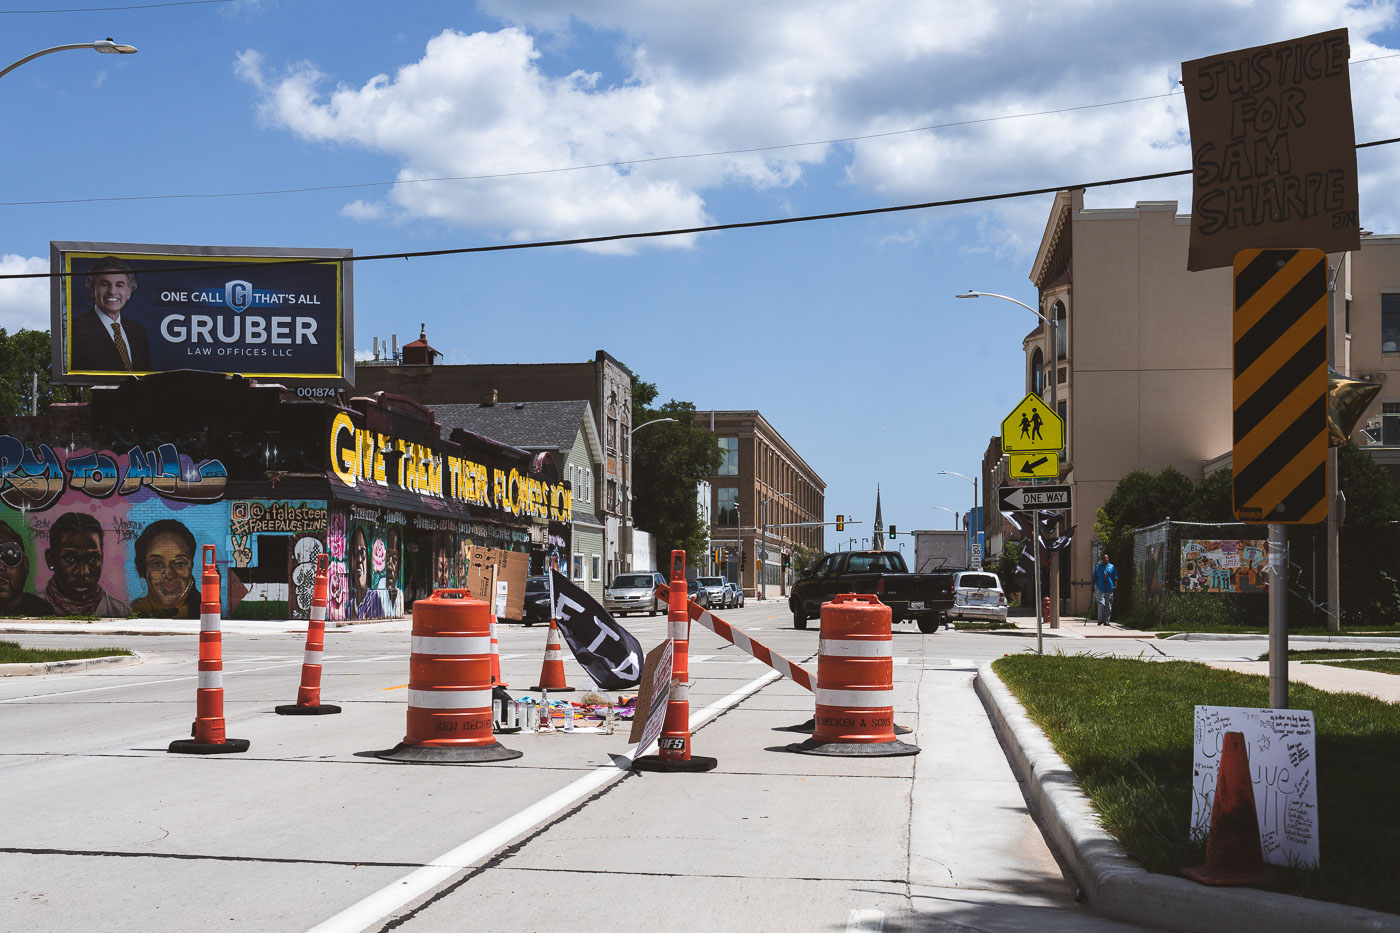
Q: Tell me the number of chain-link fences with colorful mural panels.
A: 1